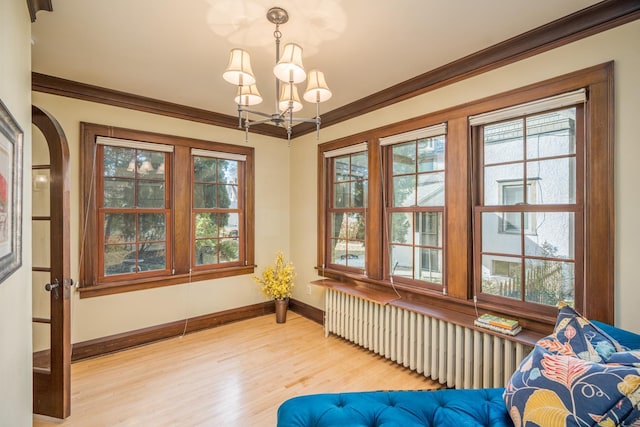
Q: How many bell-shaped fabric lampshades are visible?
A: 5